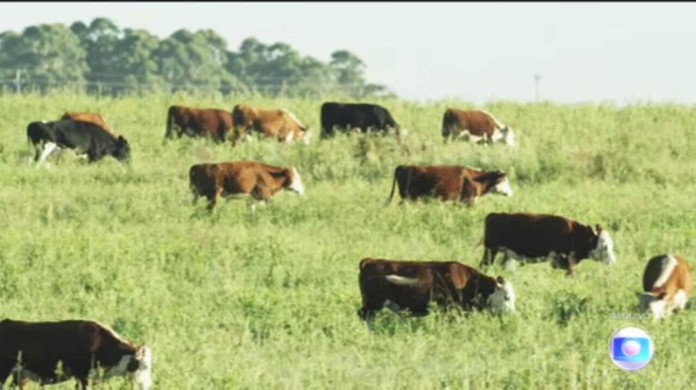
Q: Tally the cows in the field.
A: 12